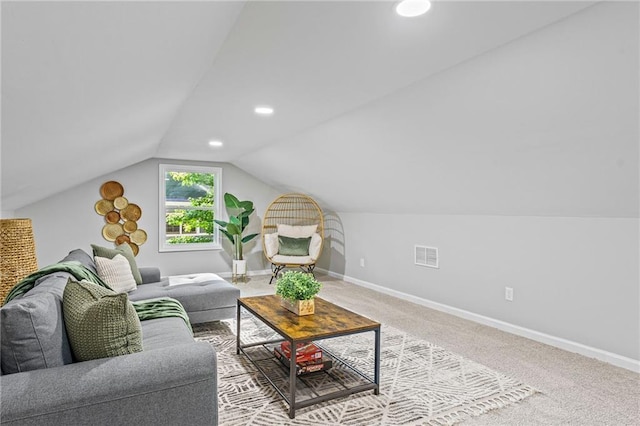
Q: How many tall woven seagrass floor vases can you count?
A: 1